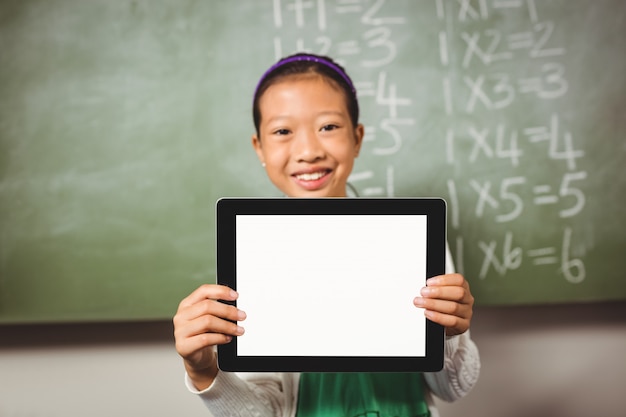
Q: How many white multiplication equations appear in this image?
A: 6